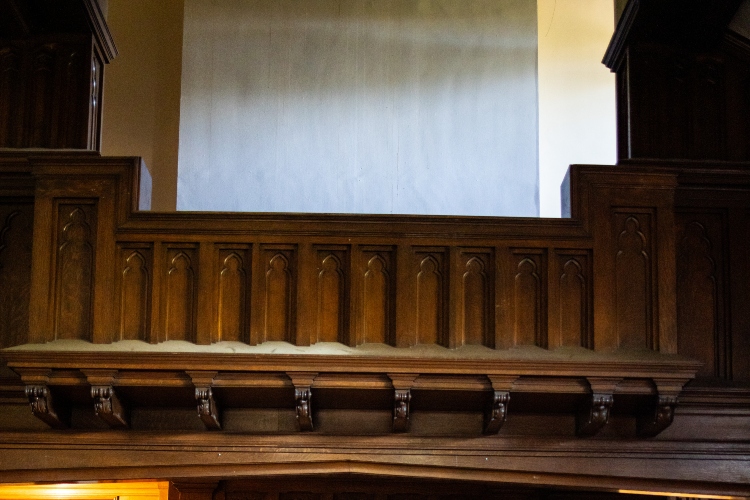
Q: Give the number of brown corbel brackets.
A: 8